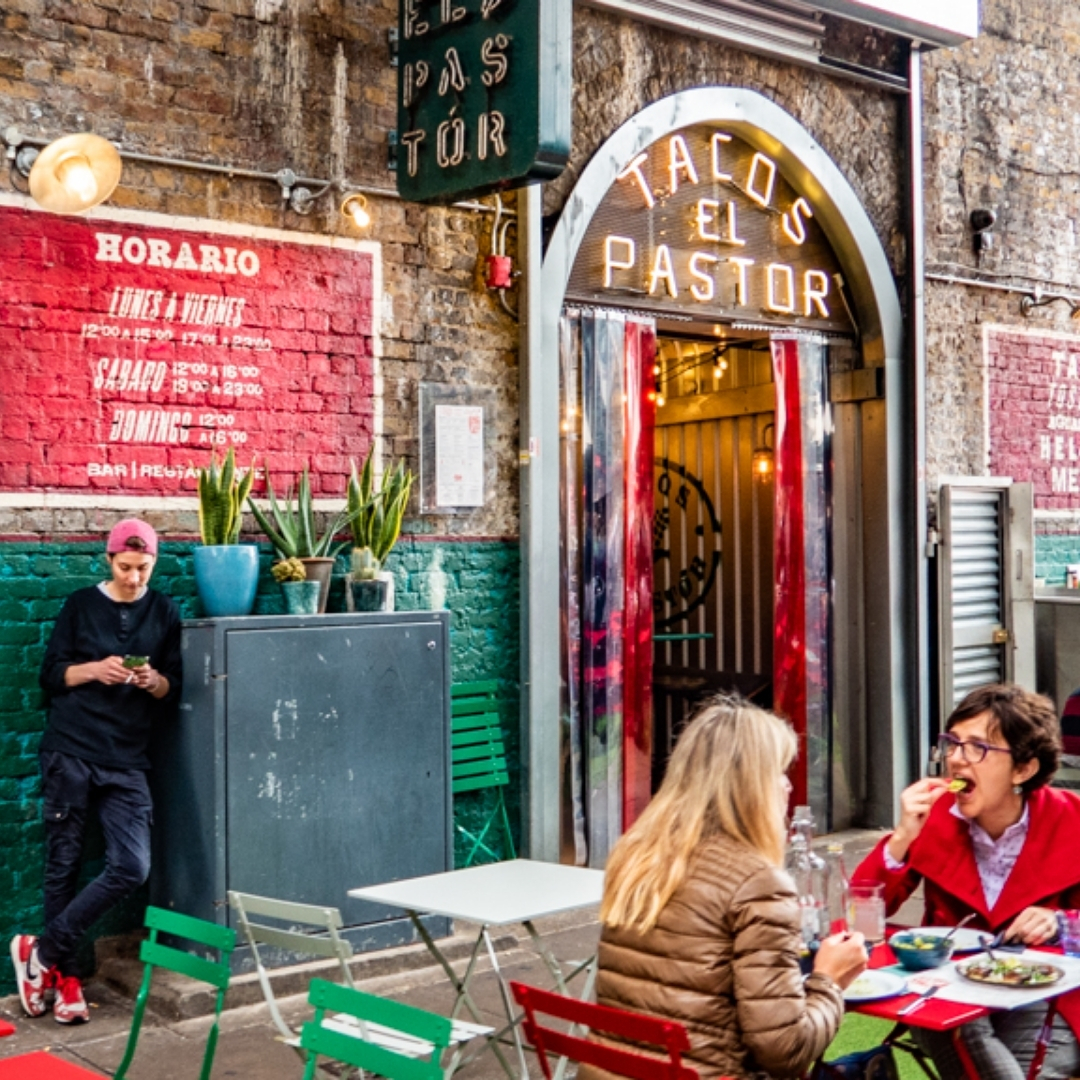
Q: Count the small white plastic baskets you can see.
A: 0